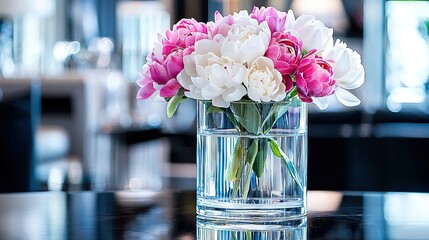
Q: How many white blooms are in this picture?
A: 5